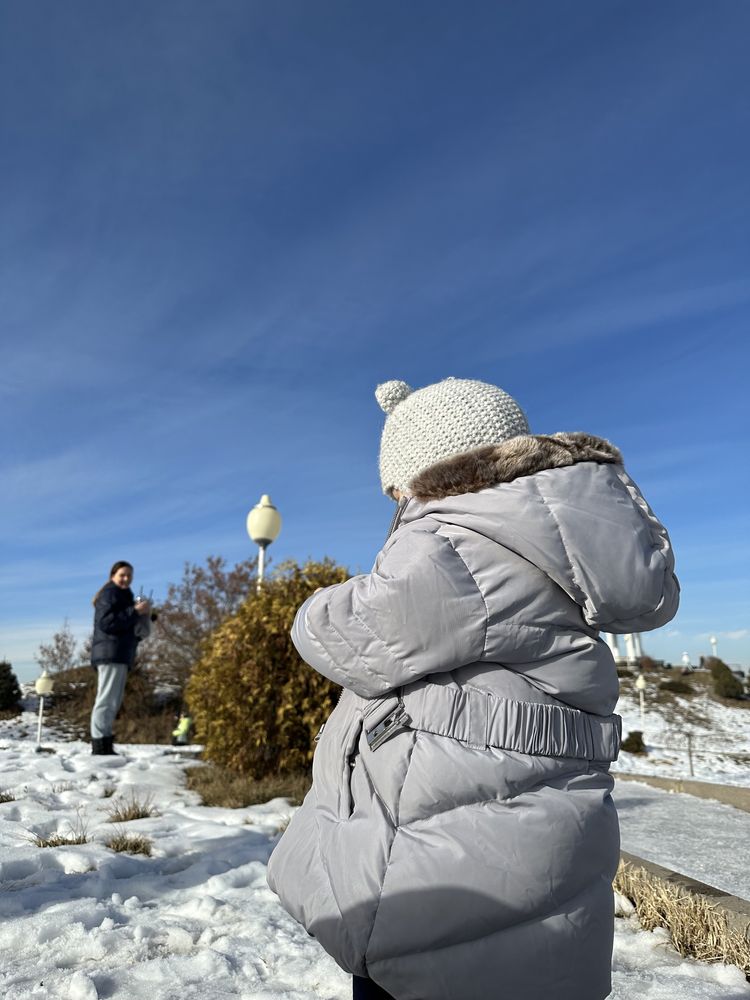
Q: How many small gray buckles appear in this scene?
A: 1